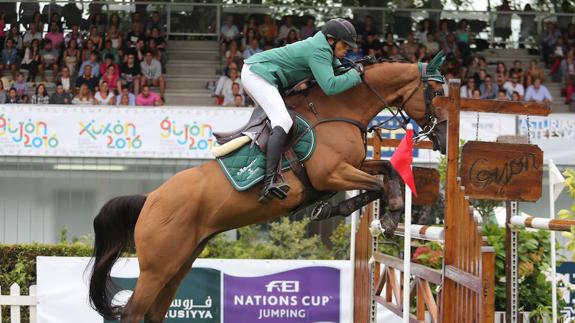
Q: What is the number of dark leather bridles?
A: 1